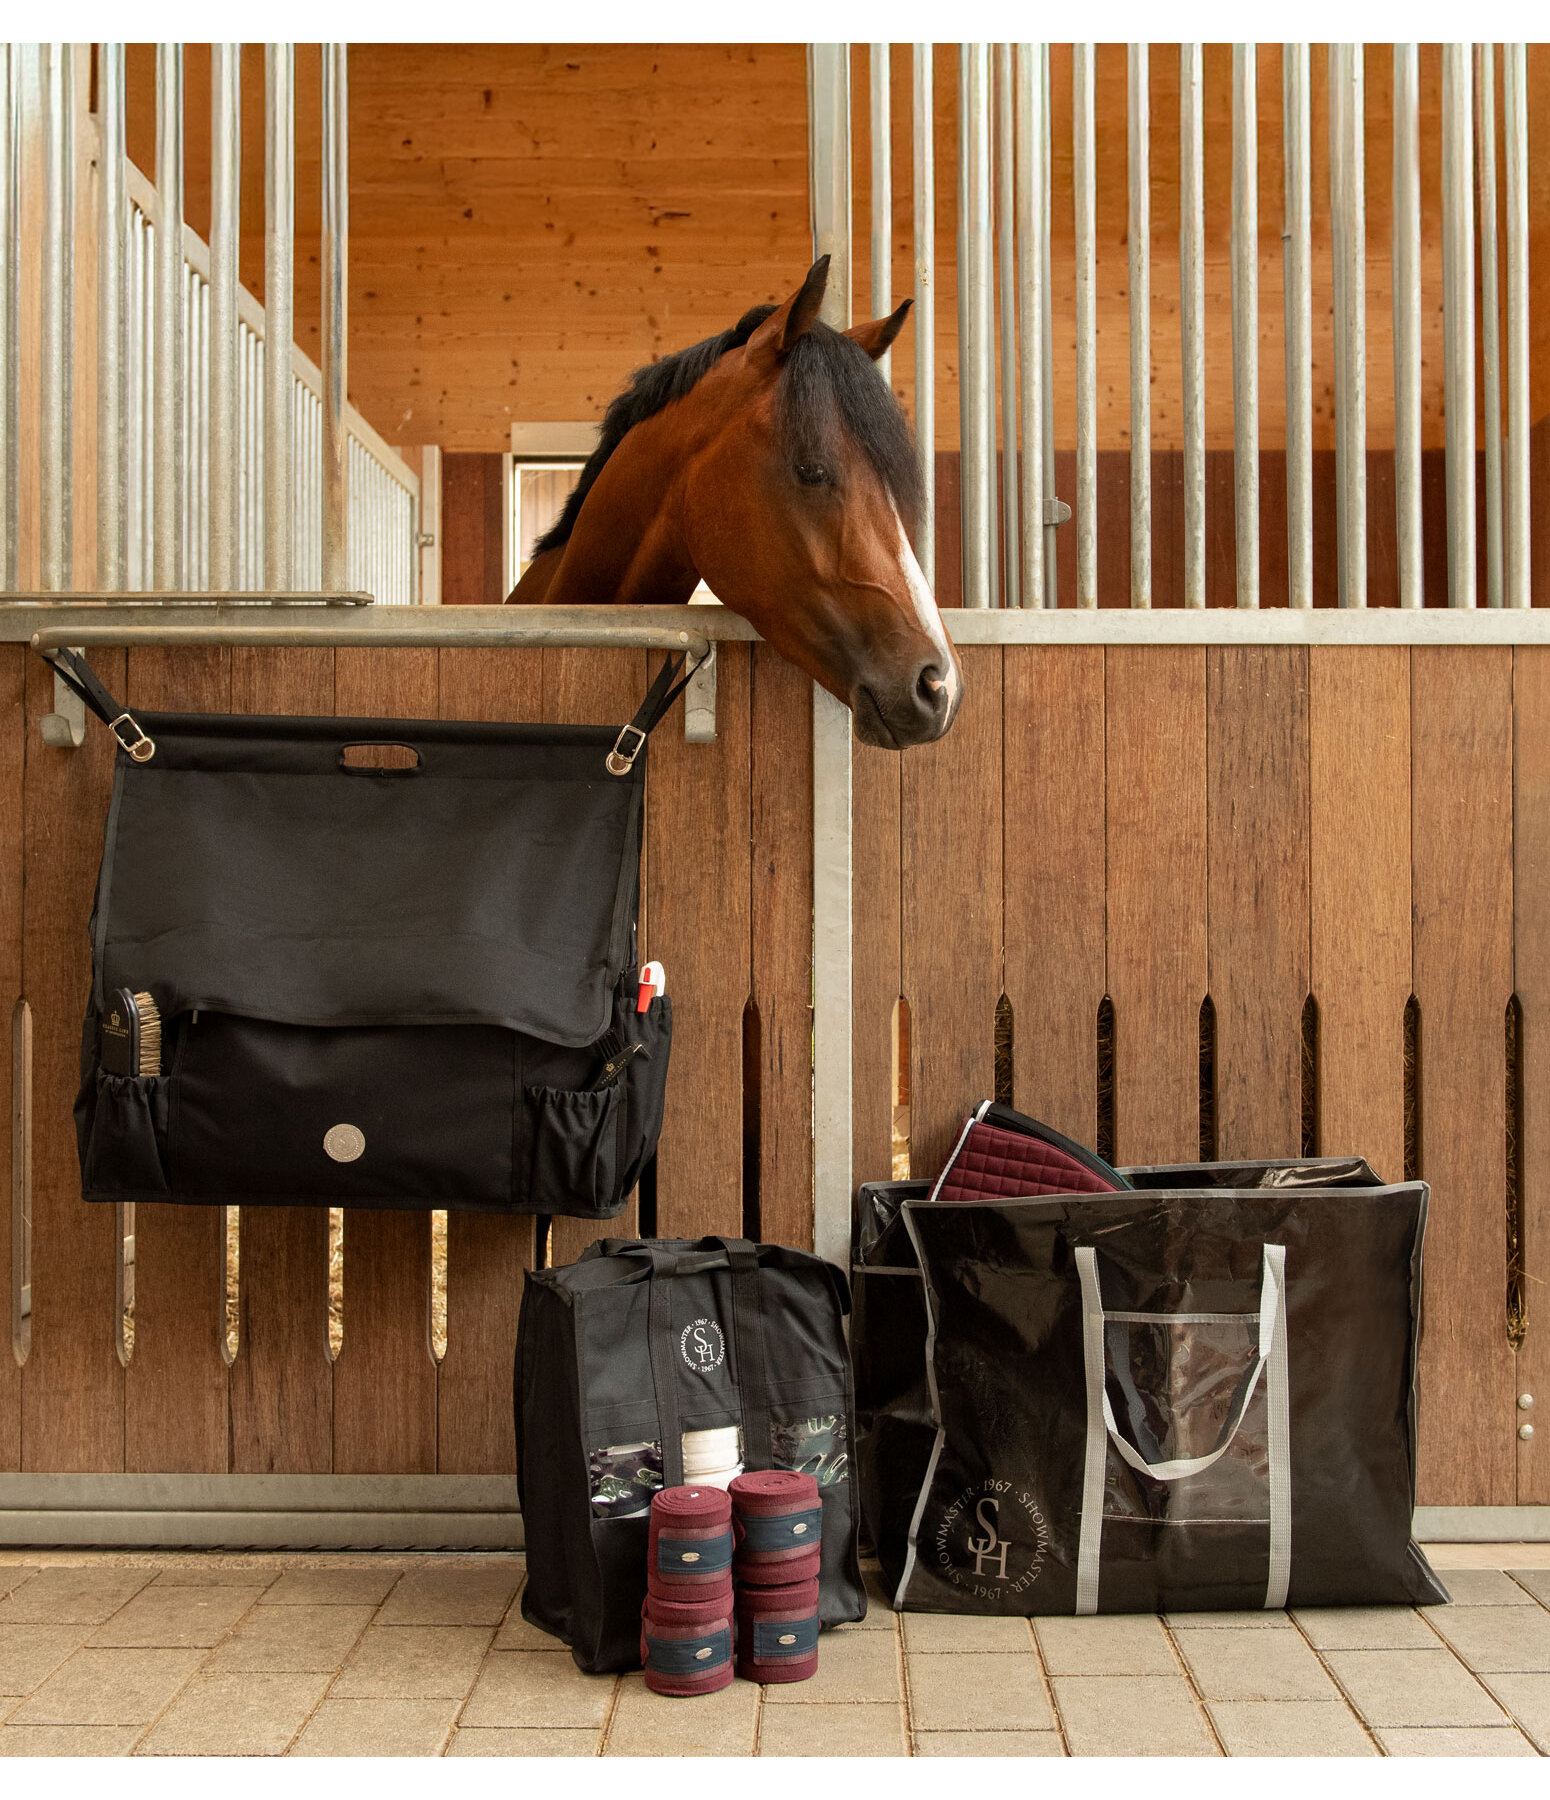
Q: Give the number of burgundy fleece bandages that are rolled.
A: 4